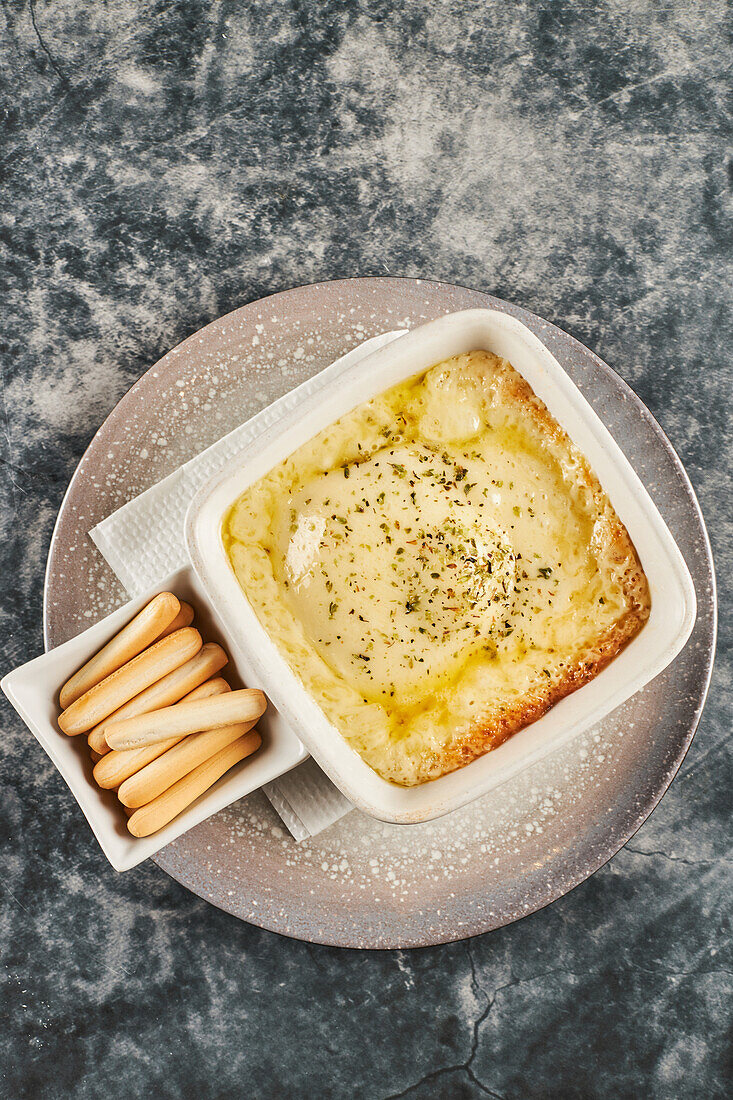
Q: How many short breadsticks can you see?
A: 8